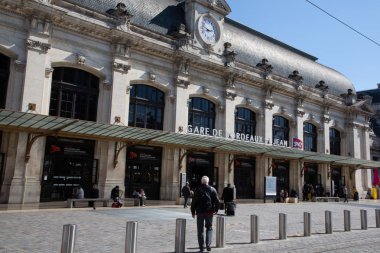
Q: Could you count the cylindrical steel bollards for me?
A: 11